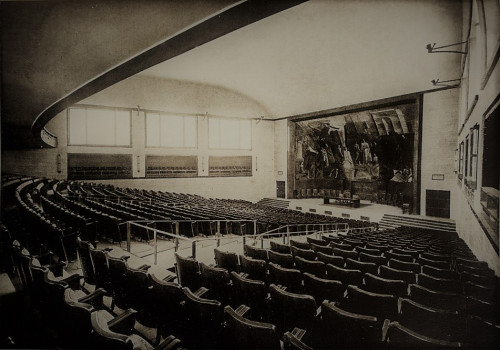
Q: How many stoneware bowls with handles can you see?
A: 0